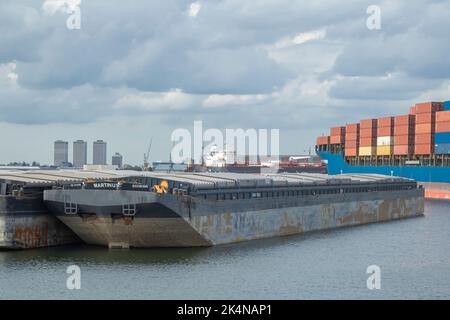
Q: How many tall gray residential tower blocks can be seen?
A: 3